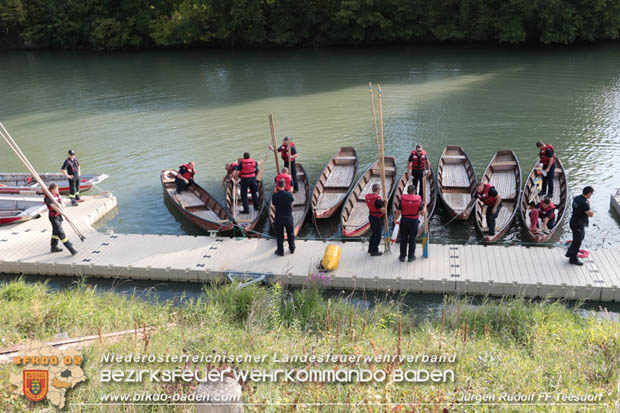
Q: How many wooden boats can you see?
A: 9